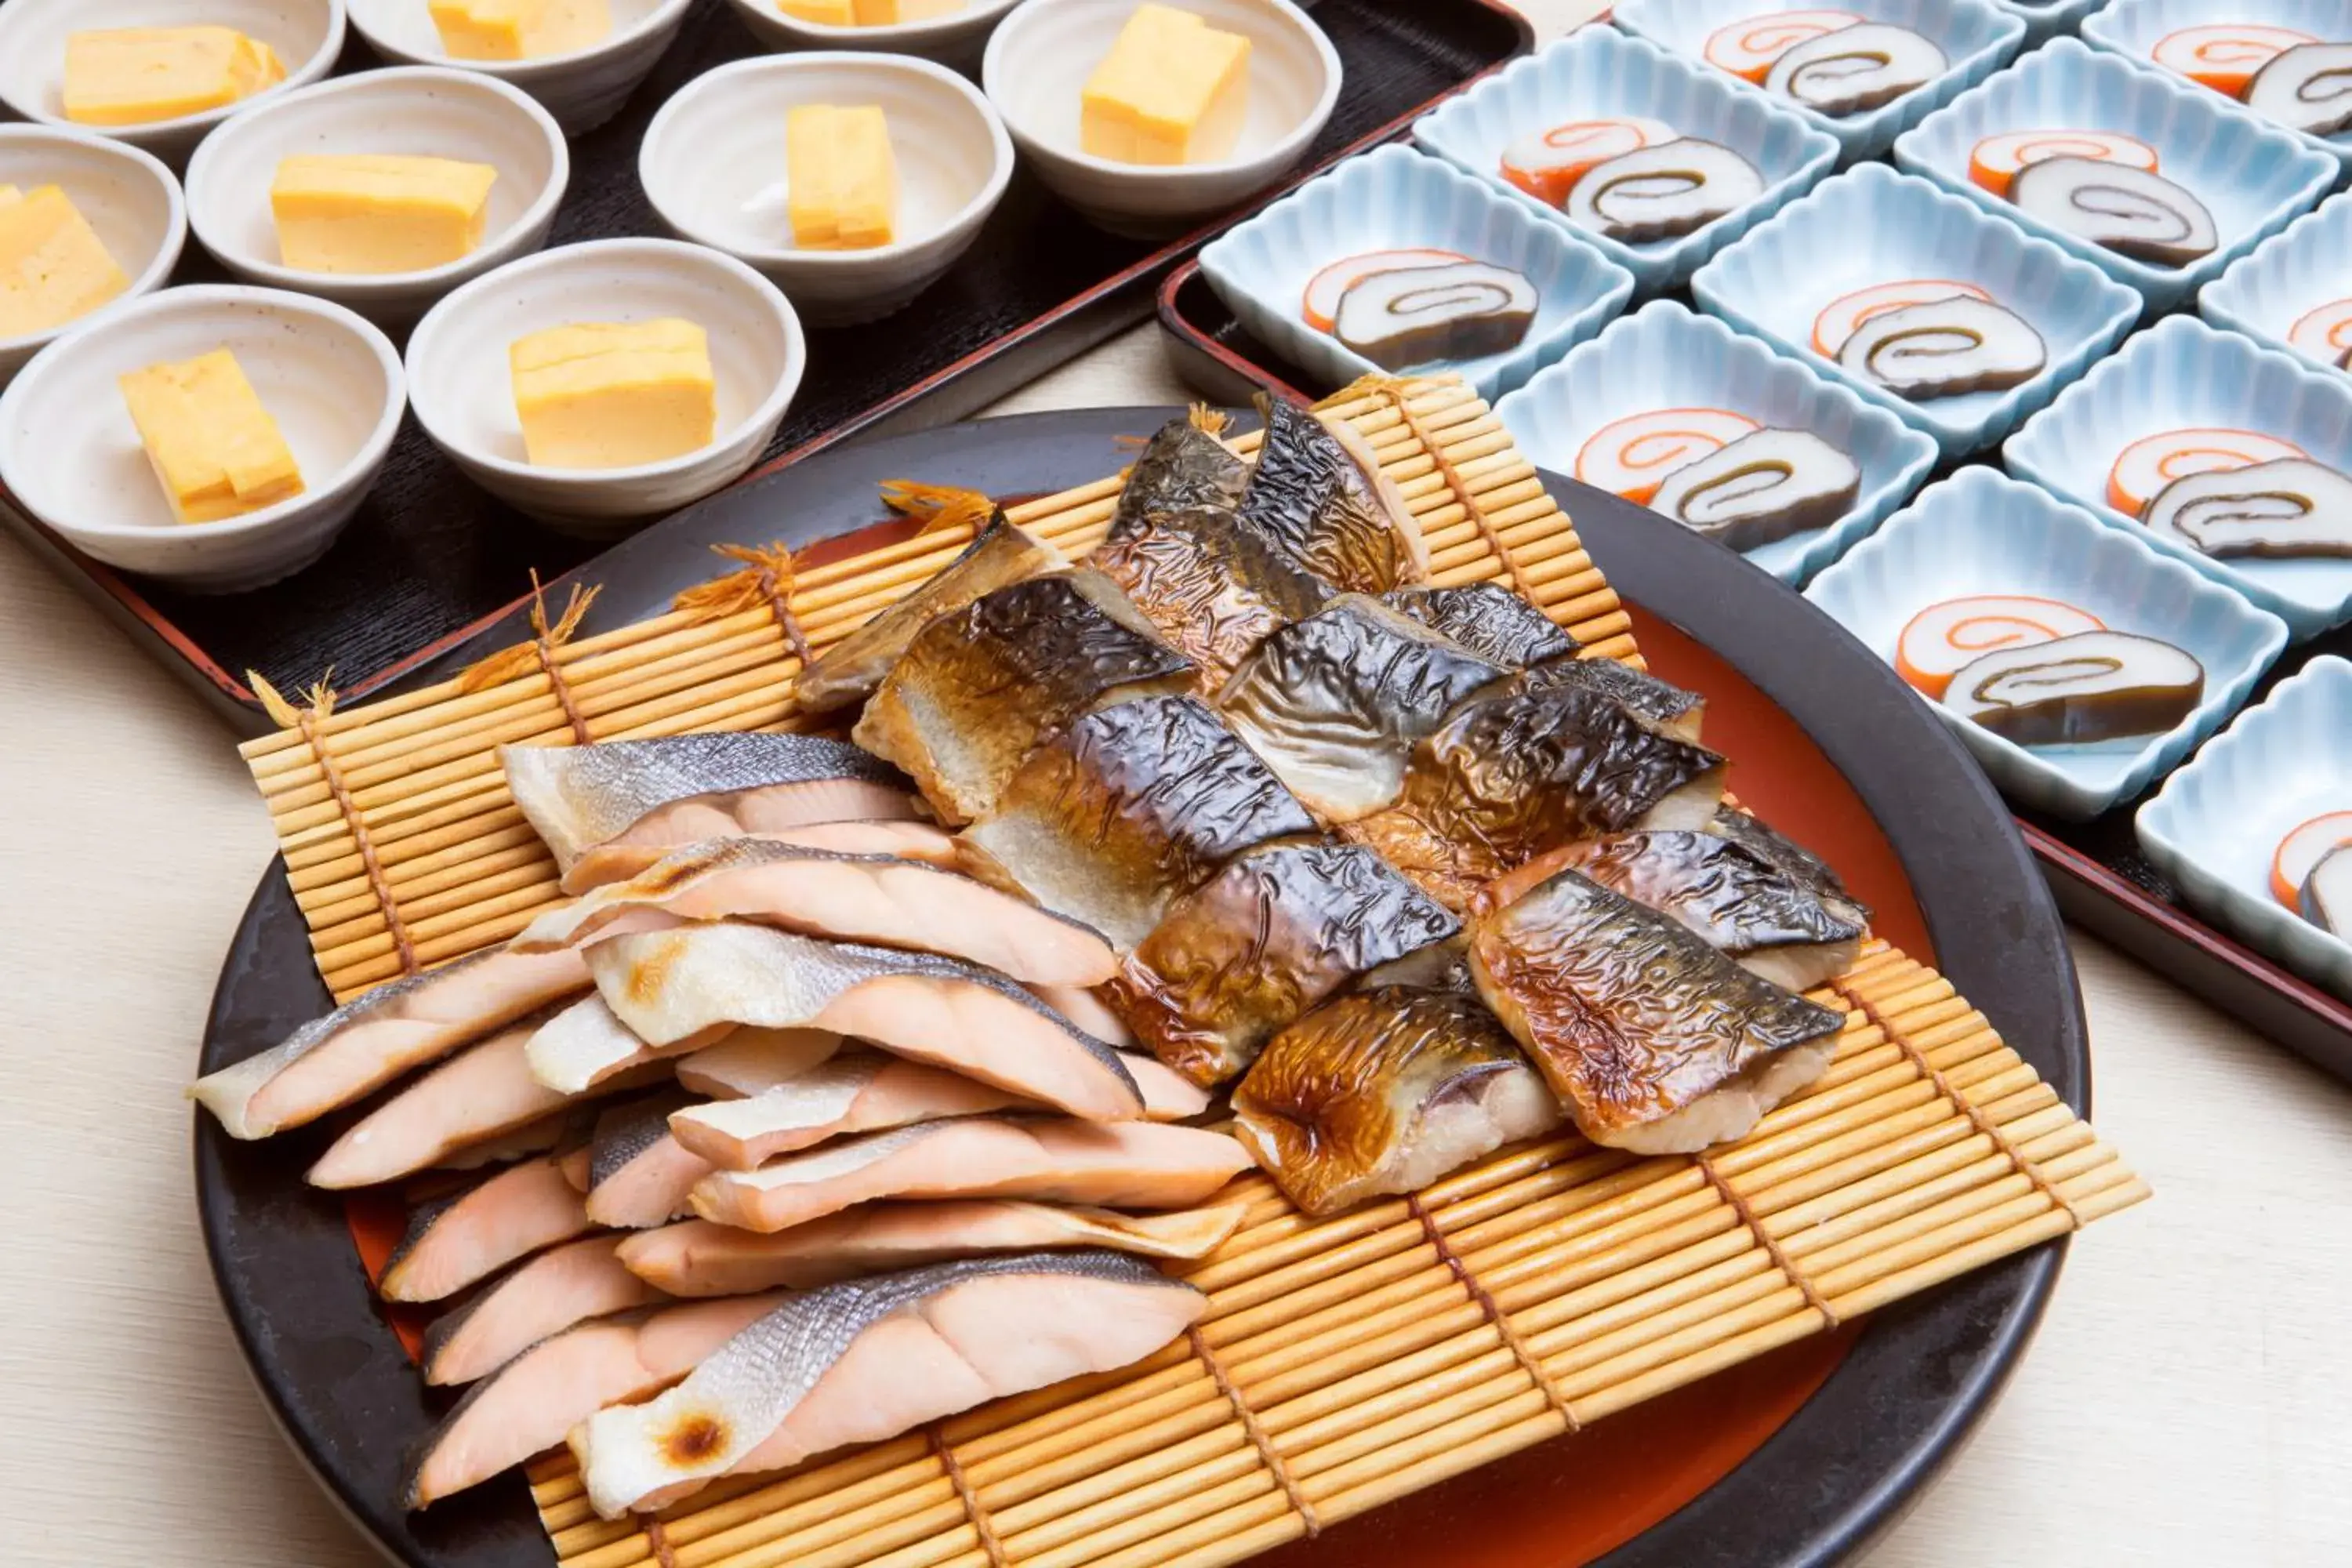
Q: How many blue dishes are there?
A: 12